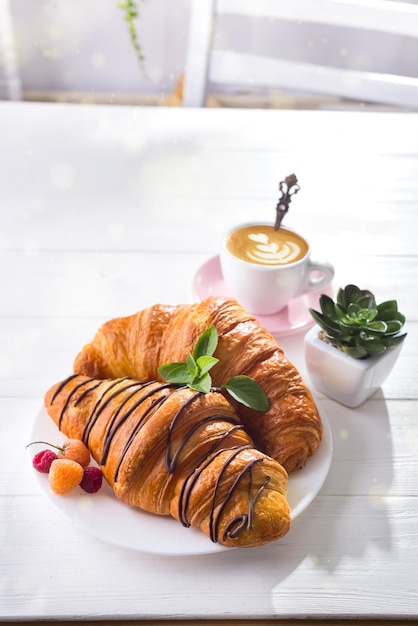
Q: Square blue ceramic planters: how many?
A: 0